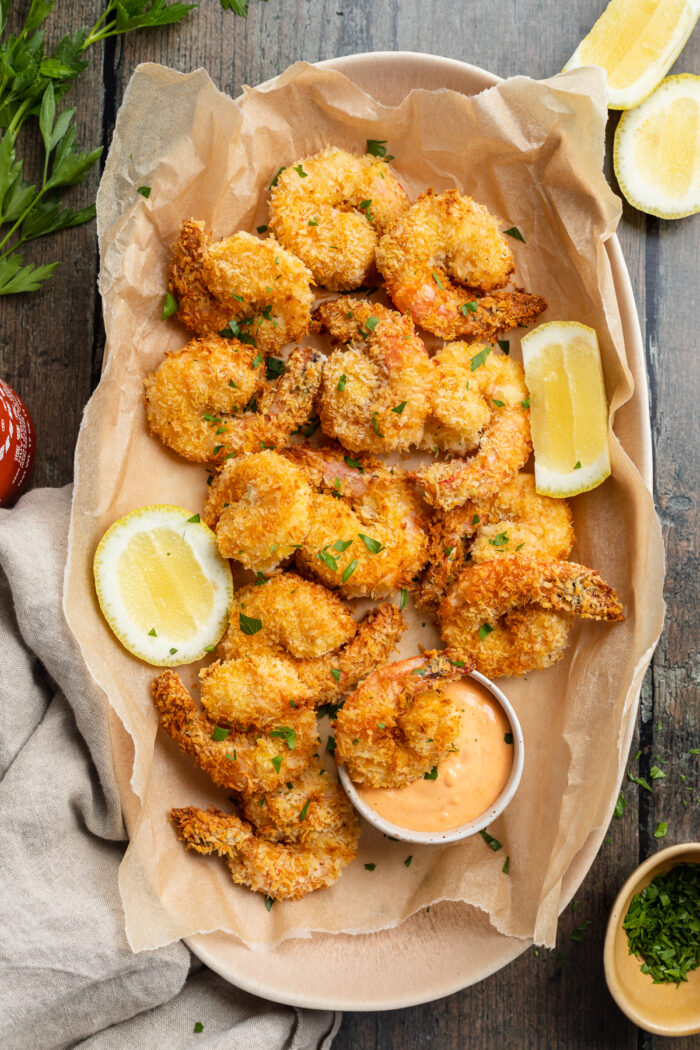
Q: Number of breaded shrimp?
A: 14